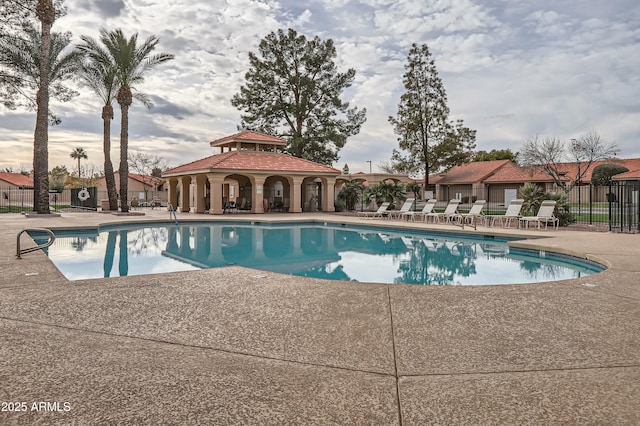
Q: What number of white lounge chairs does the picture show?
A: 7